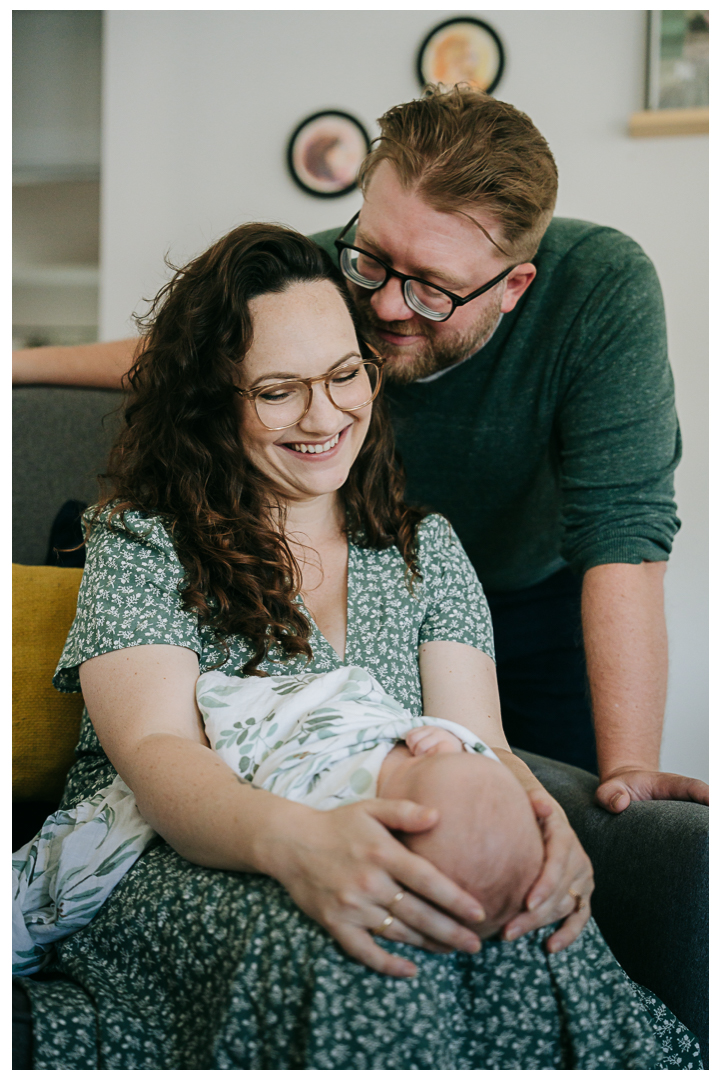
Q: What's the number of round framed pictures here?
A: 2